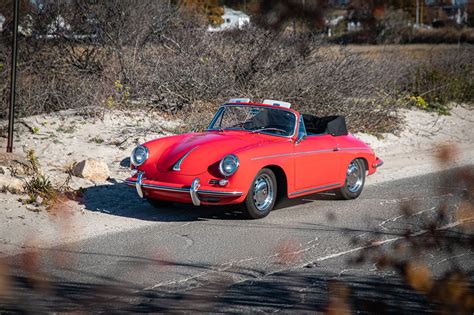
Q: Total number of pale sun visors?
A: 2